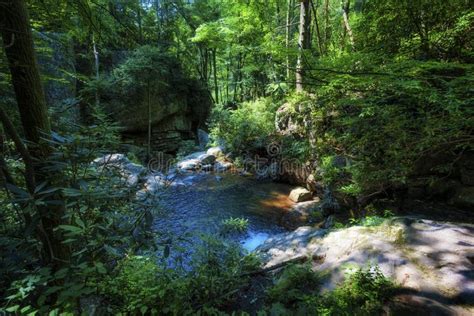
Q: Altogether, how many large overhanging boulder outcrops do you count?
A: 1